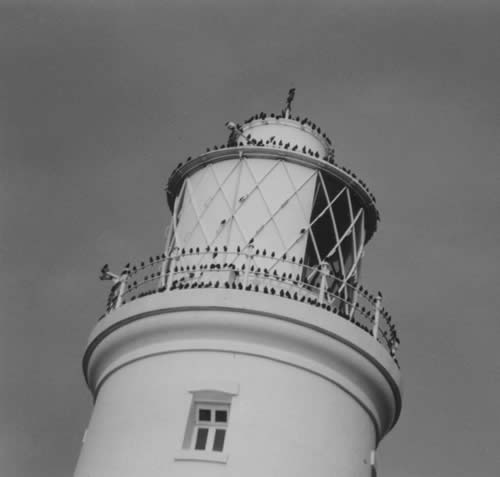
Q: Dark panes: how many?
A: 4